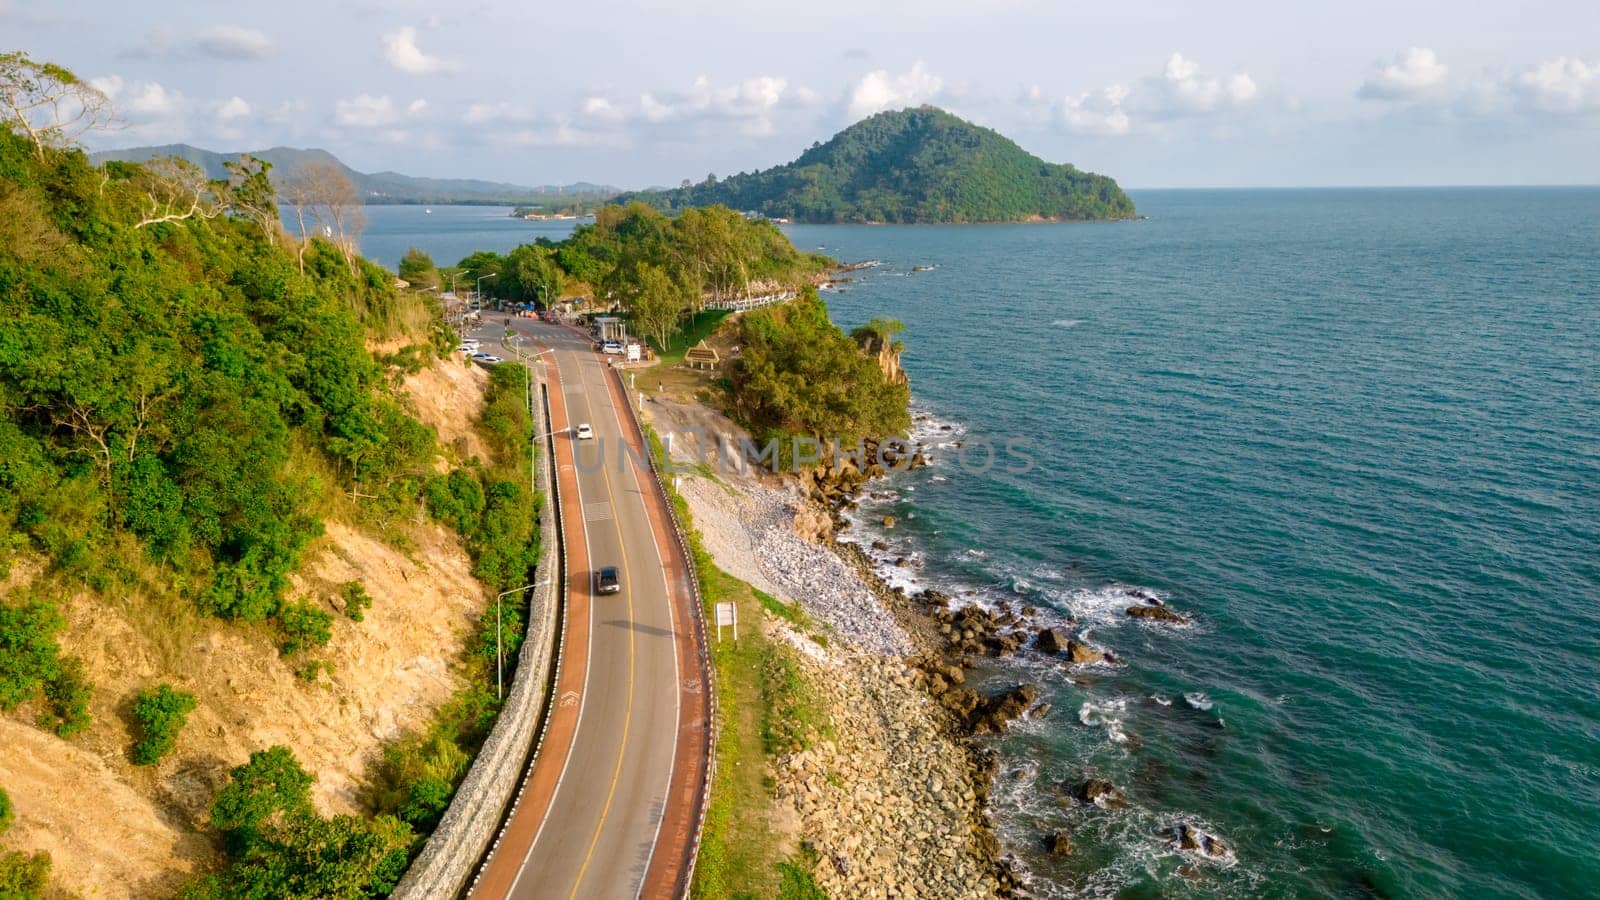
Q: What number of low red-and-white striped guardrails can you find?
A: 1